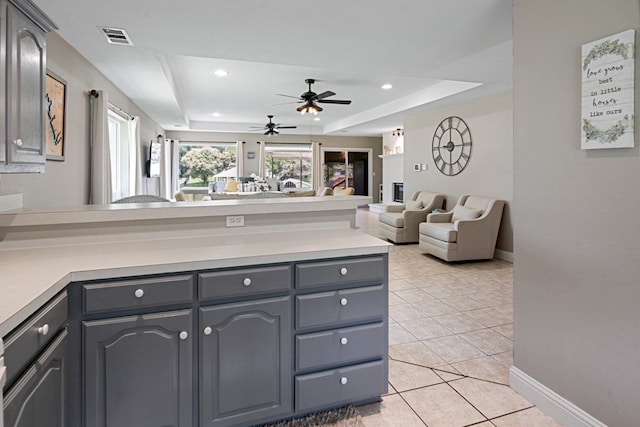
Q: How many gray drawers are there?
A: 7